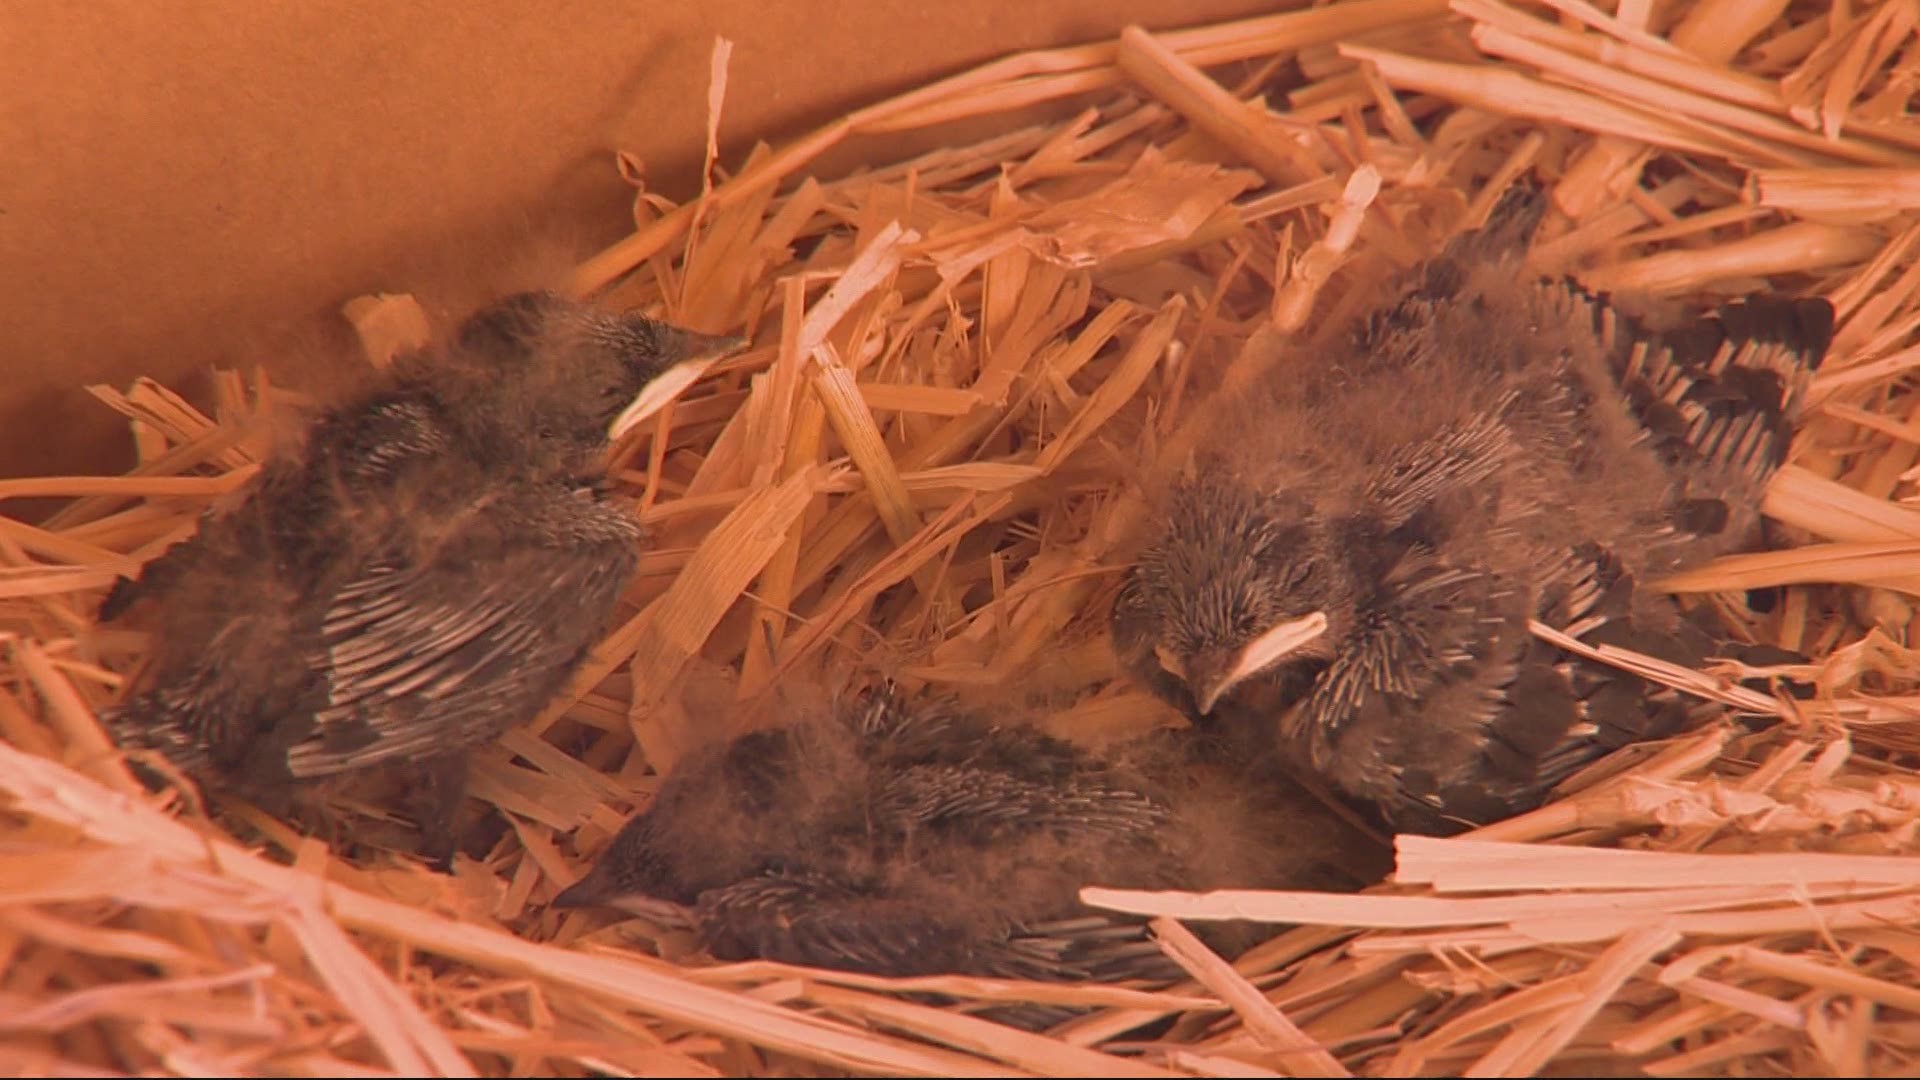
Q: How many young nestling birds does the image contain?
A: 3